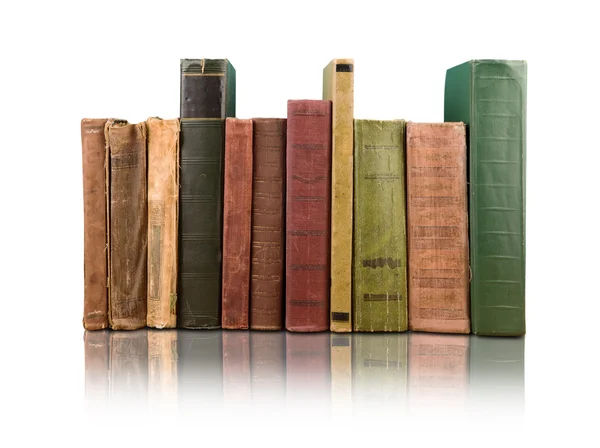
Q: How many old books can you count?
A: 11